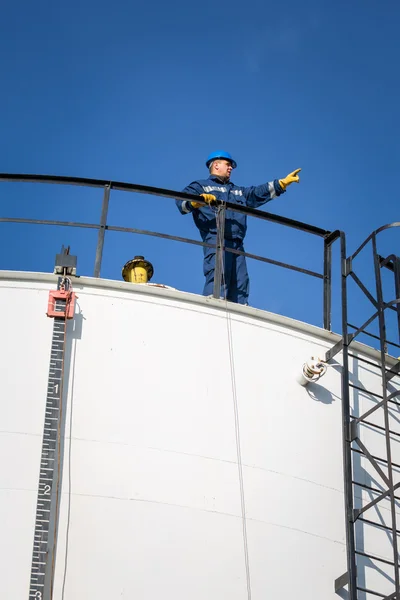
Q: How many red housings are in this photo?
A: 1